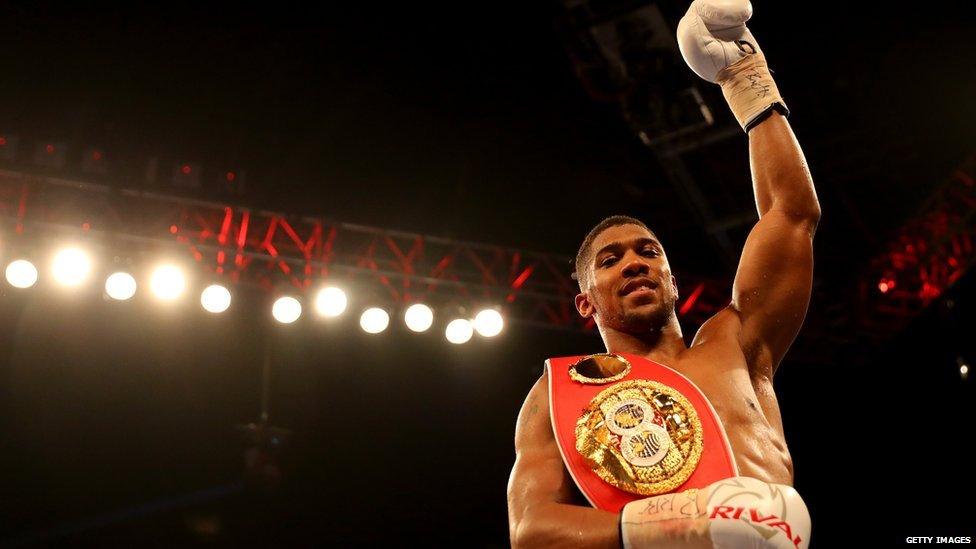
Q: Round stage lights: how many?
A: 11